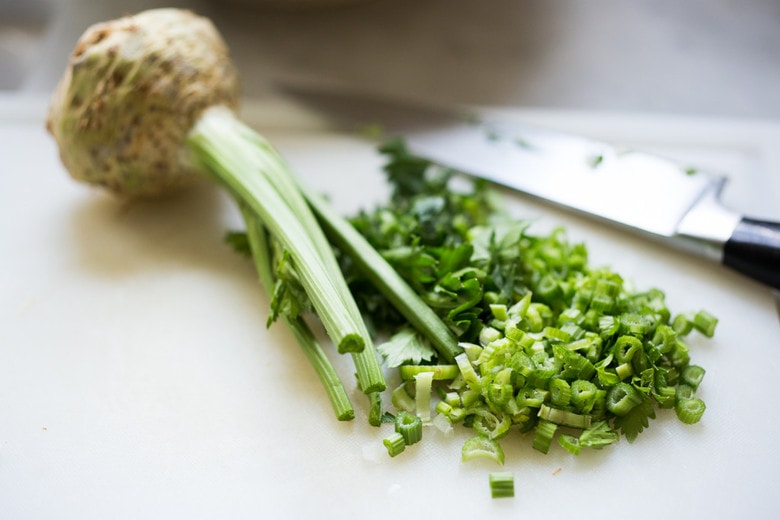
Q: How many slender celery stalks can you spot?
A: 4